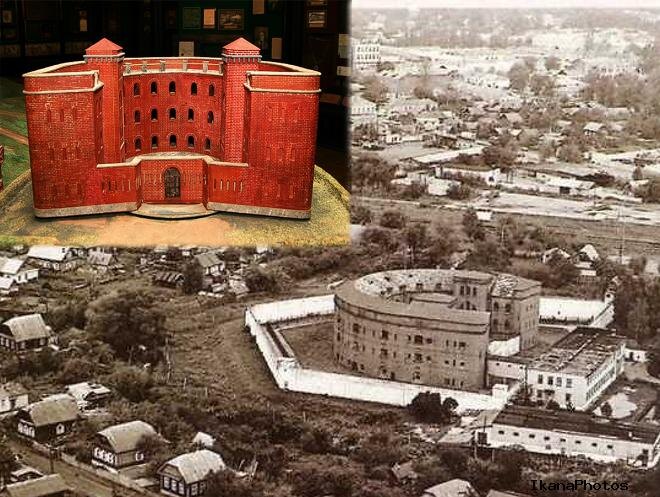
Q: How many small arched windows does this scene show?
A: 15